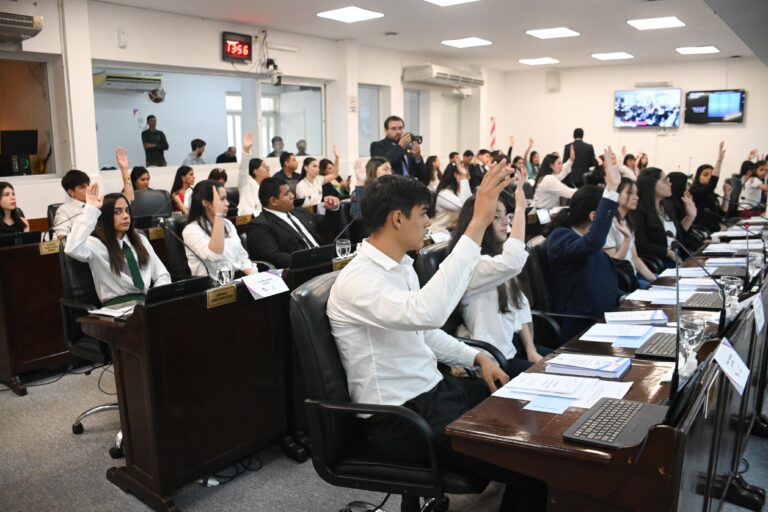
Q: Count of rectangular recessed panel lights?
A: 8